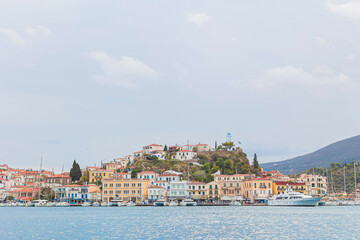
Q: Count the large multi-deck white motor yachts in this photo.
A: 1